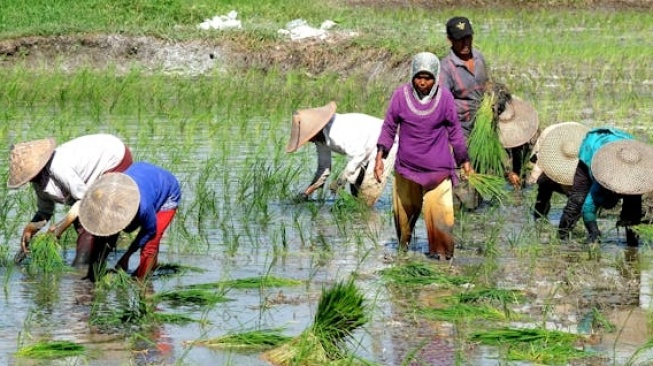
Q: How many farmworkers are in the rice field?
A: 8